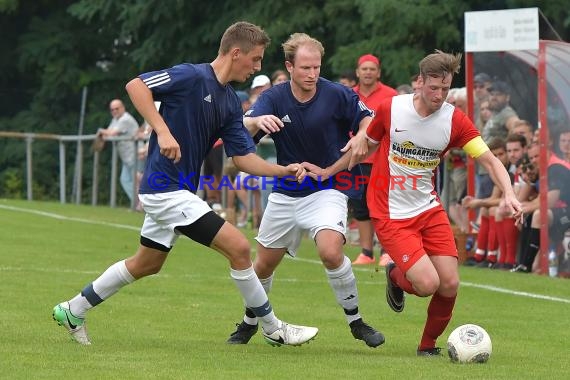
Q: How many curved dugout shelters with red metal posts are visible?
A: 1